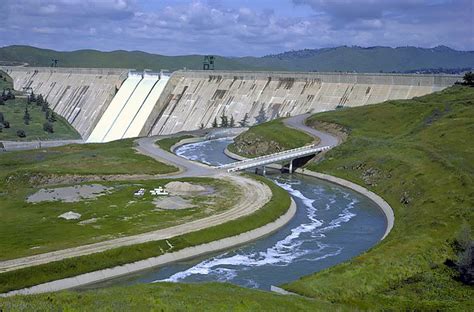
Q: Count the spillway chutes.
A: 3